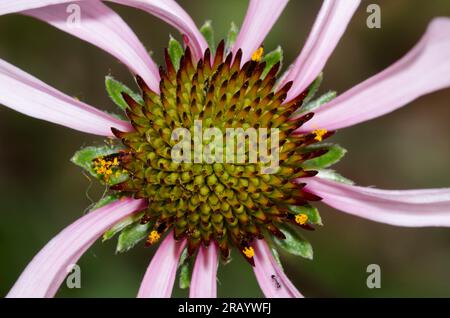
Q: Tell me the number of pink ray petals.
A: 11